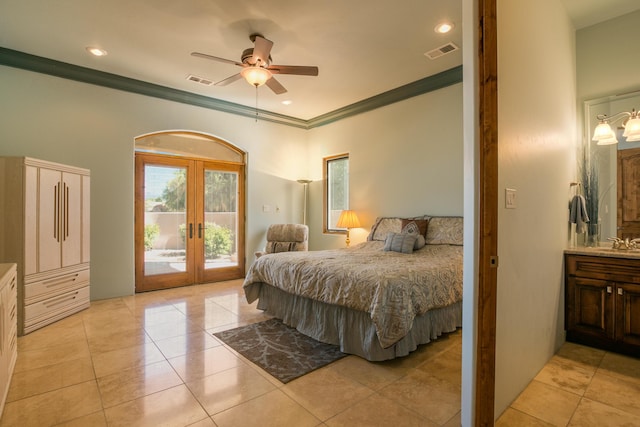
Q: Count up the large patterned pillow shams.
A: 2